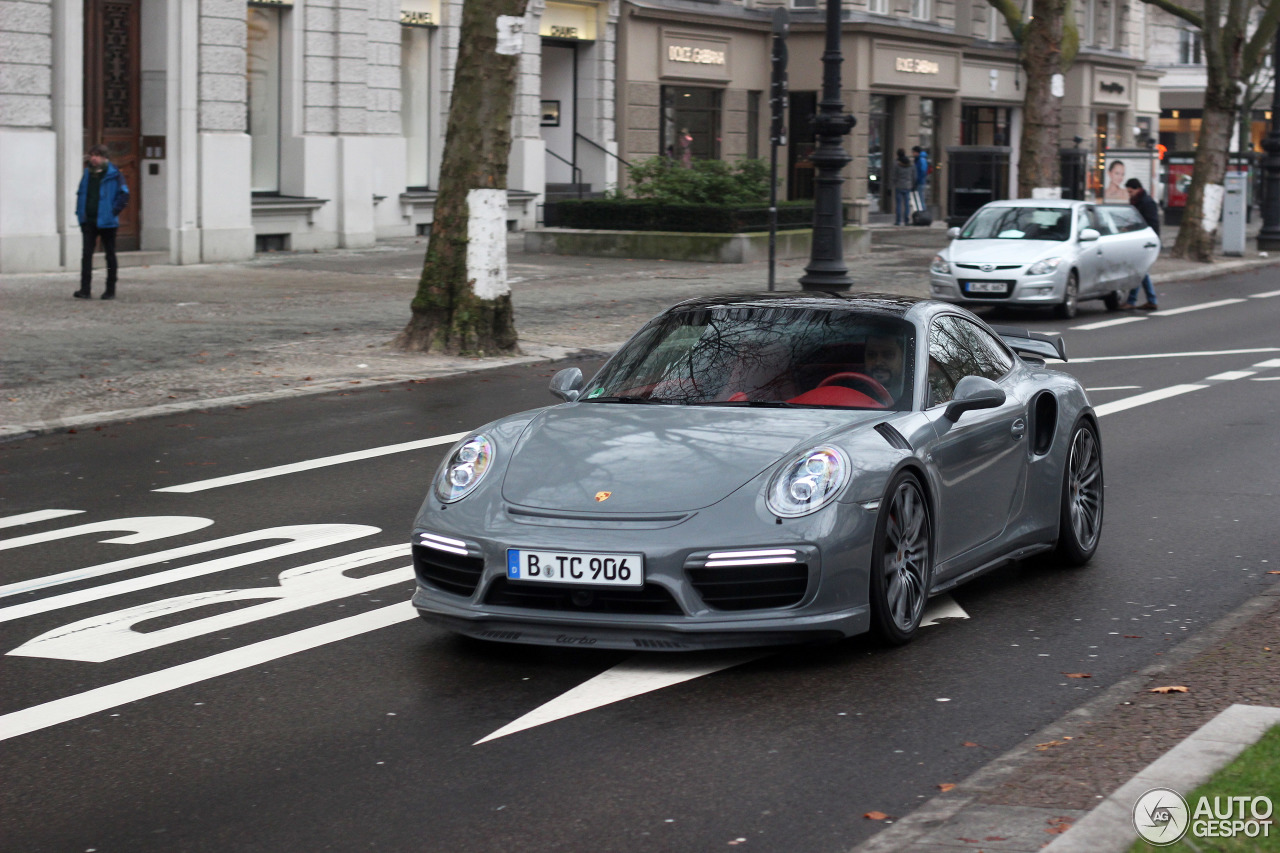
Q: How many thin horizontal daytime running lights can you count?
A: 4